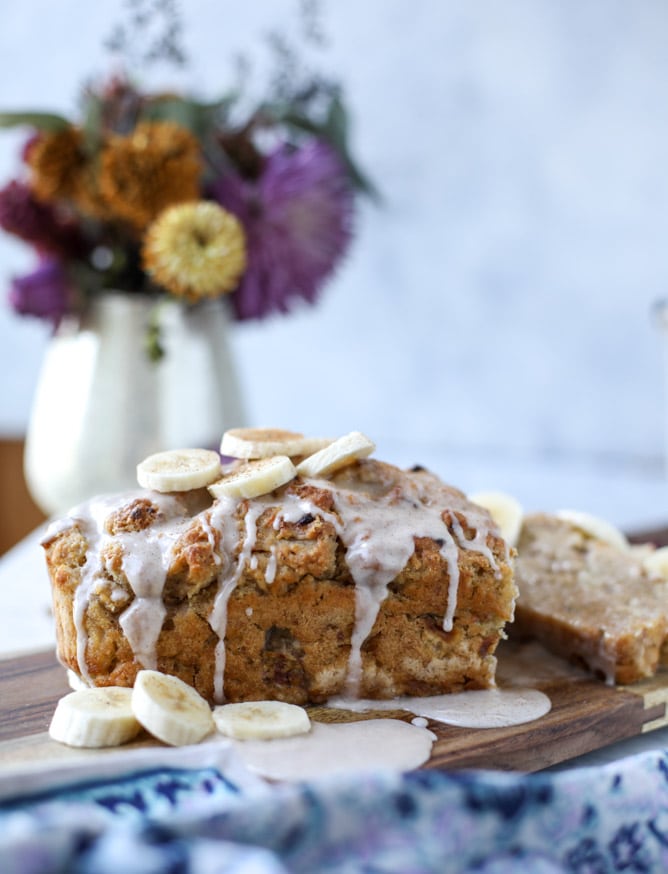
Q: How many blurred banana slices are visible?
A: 3